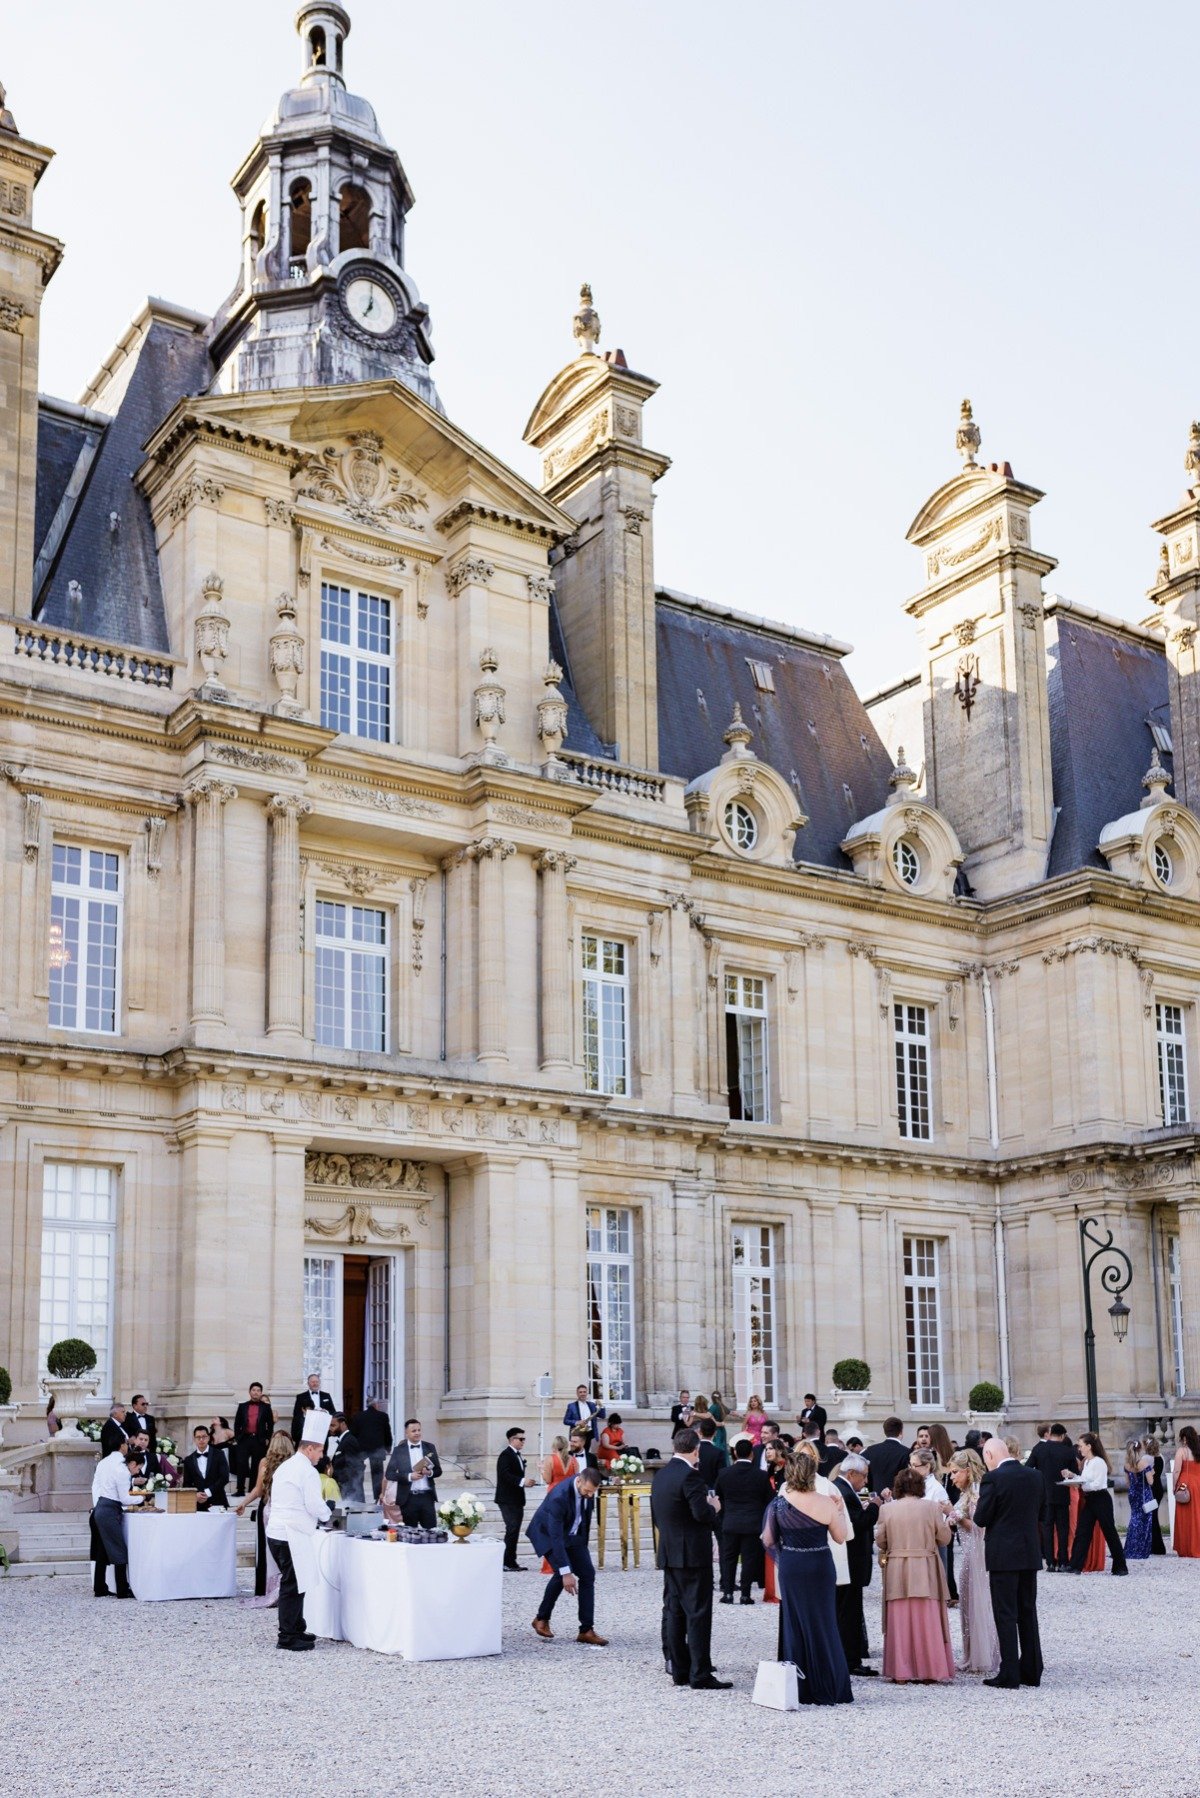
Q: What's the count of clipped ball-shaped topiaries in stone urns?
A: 4